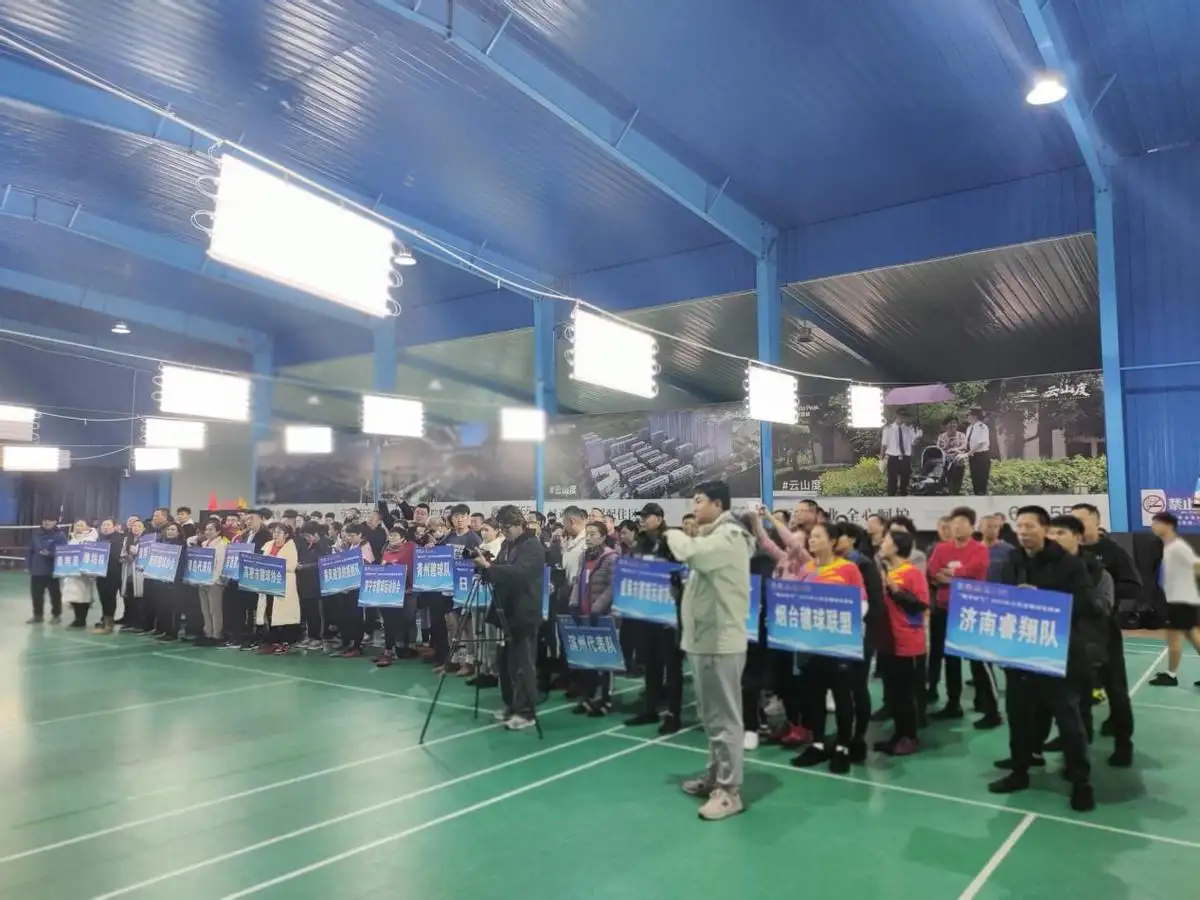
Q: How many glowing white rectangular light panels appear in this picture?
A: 12